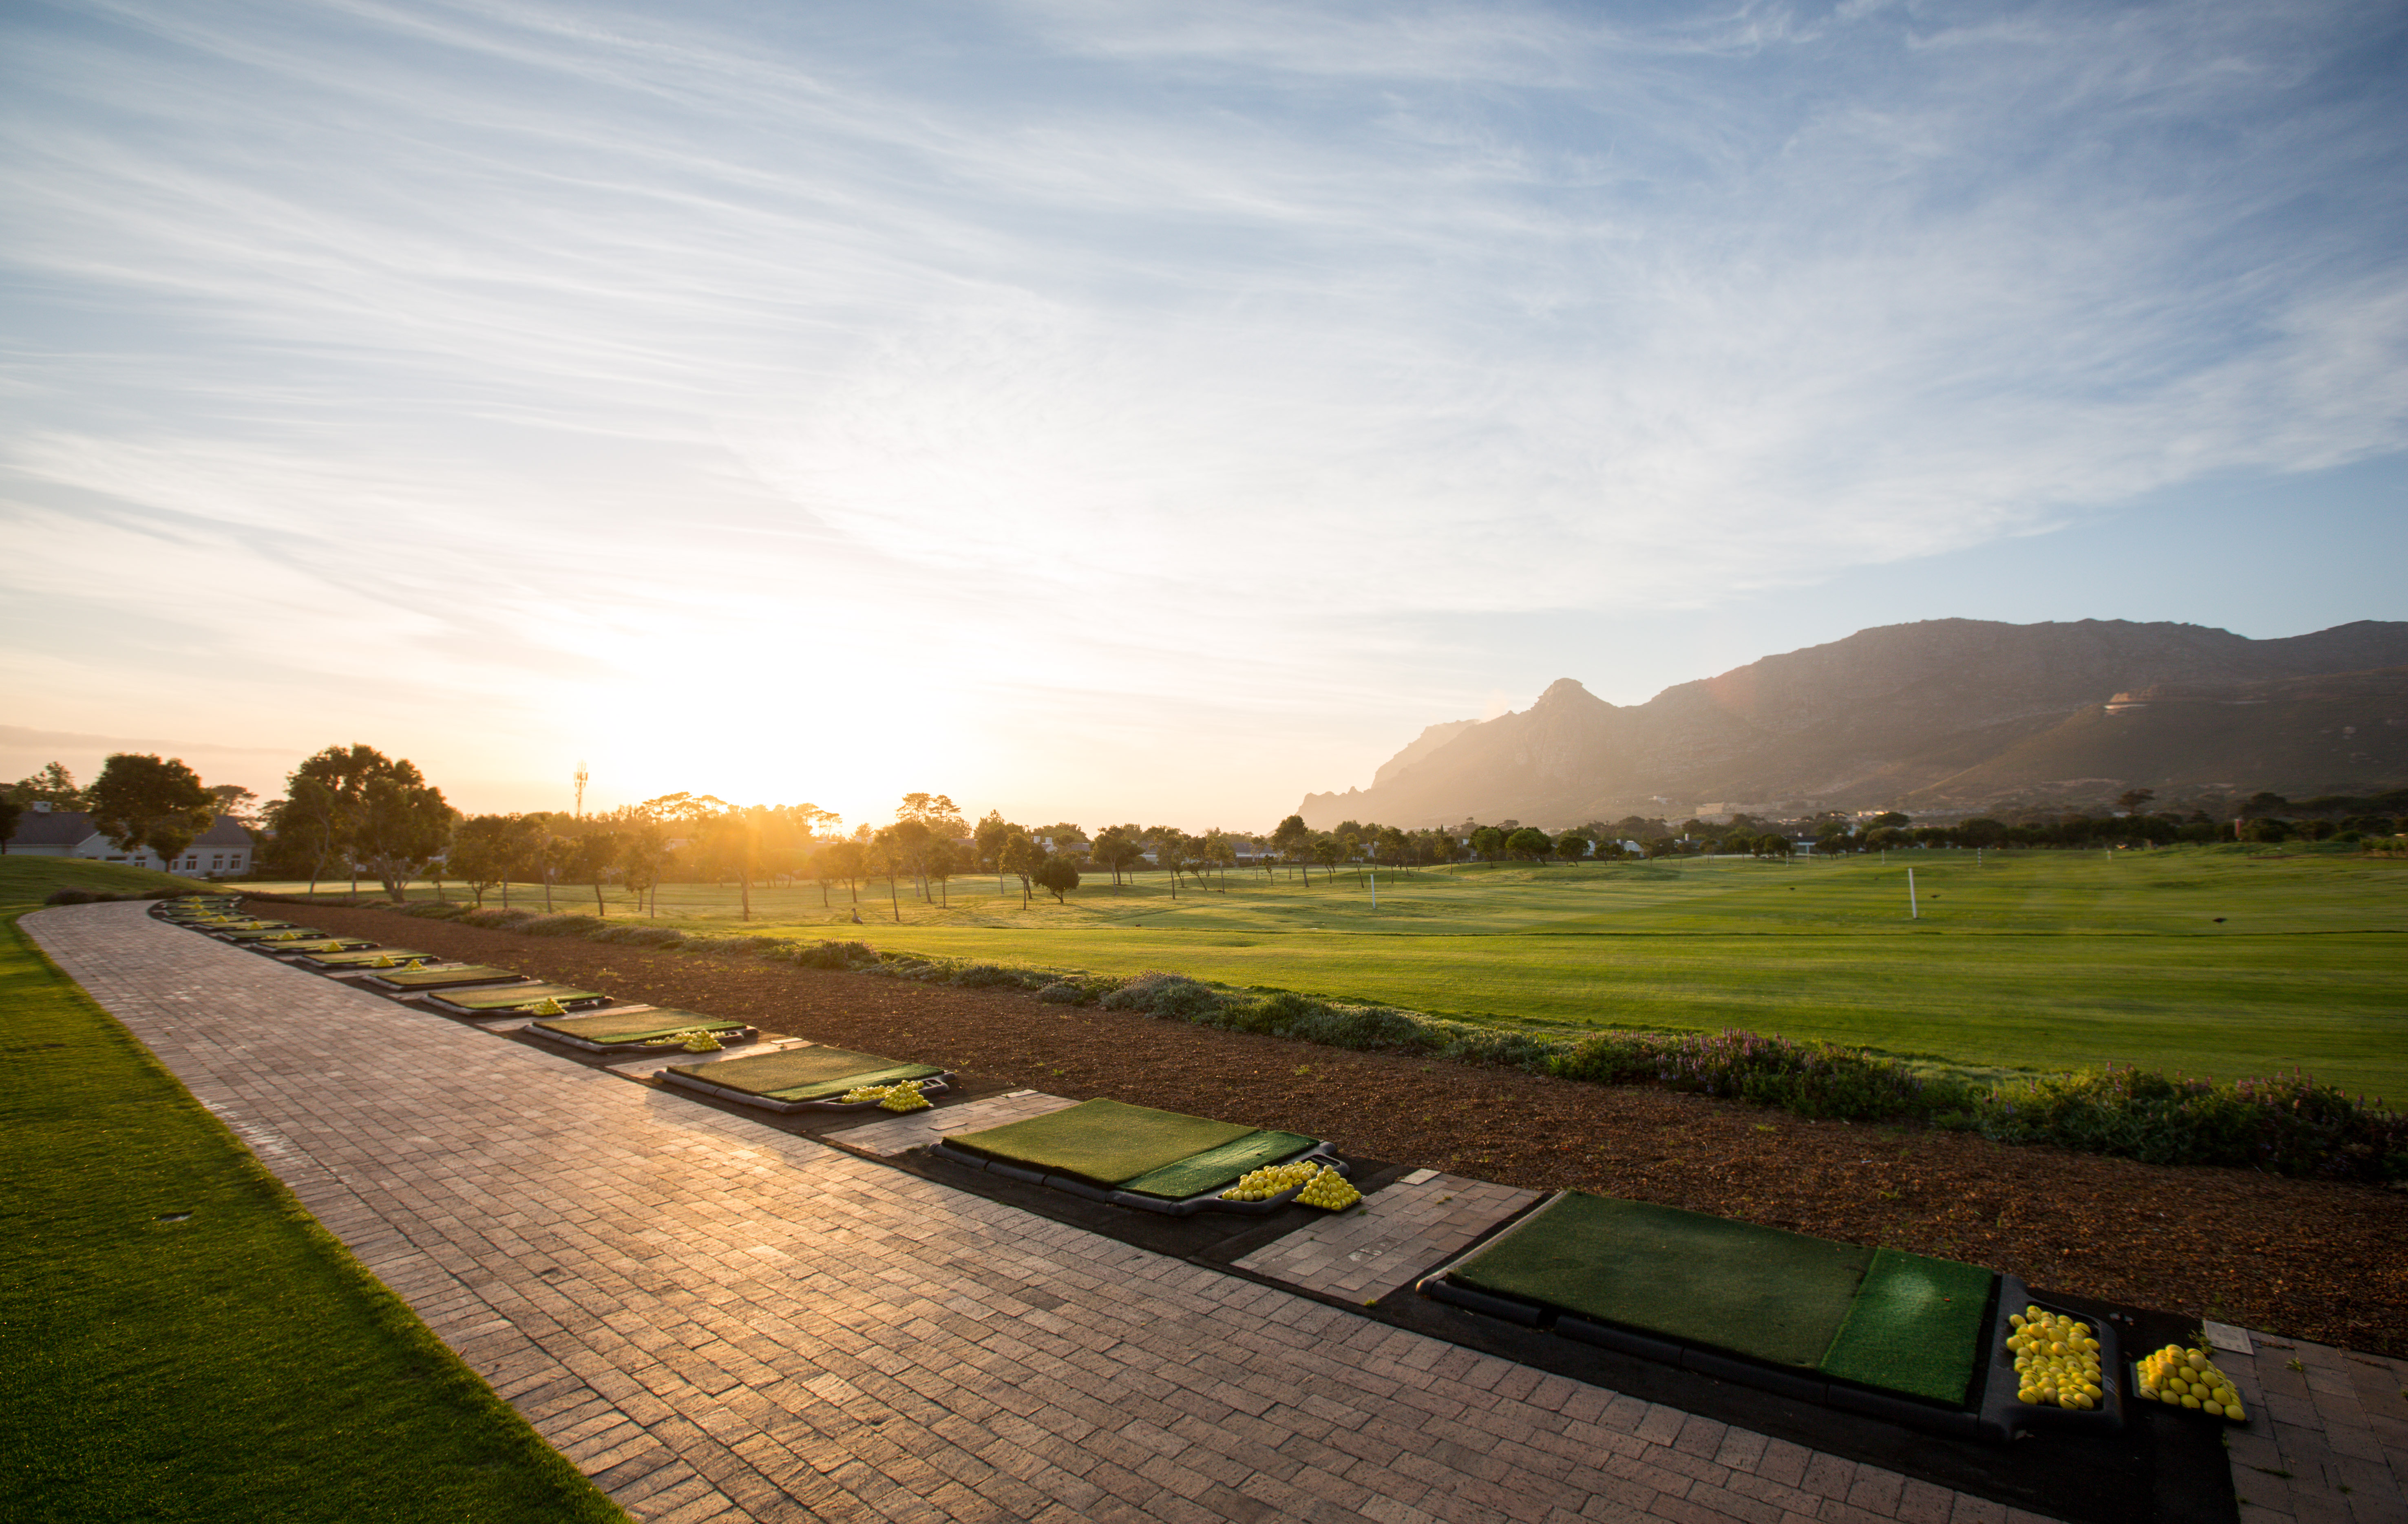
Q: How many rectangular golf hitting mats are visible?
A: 14